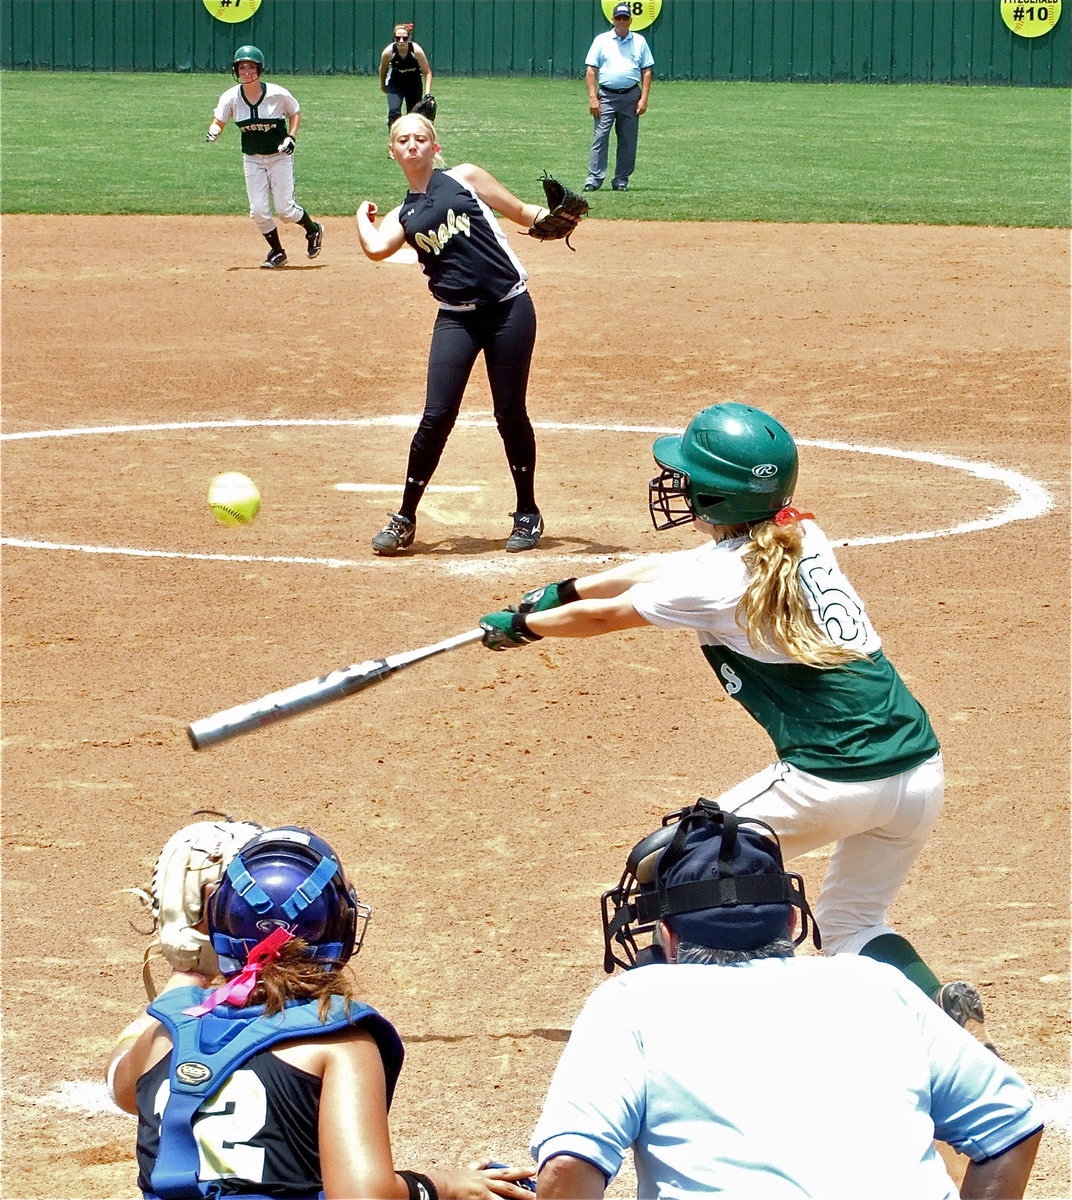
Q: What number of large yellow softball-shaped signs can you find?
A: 3